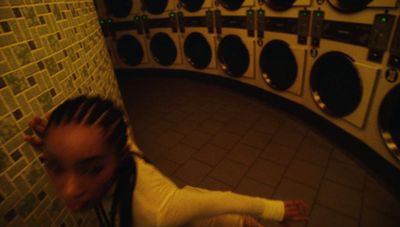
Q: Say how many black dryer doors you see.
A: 13